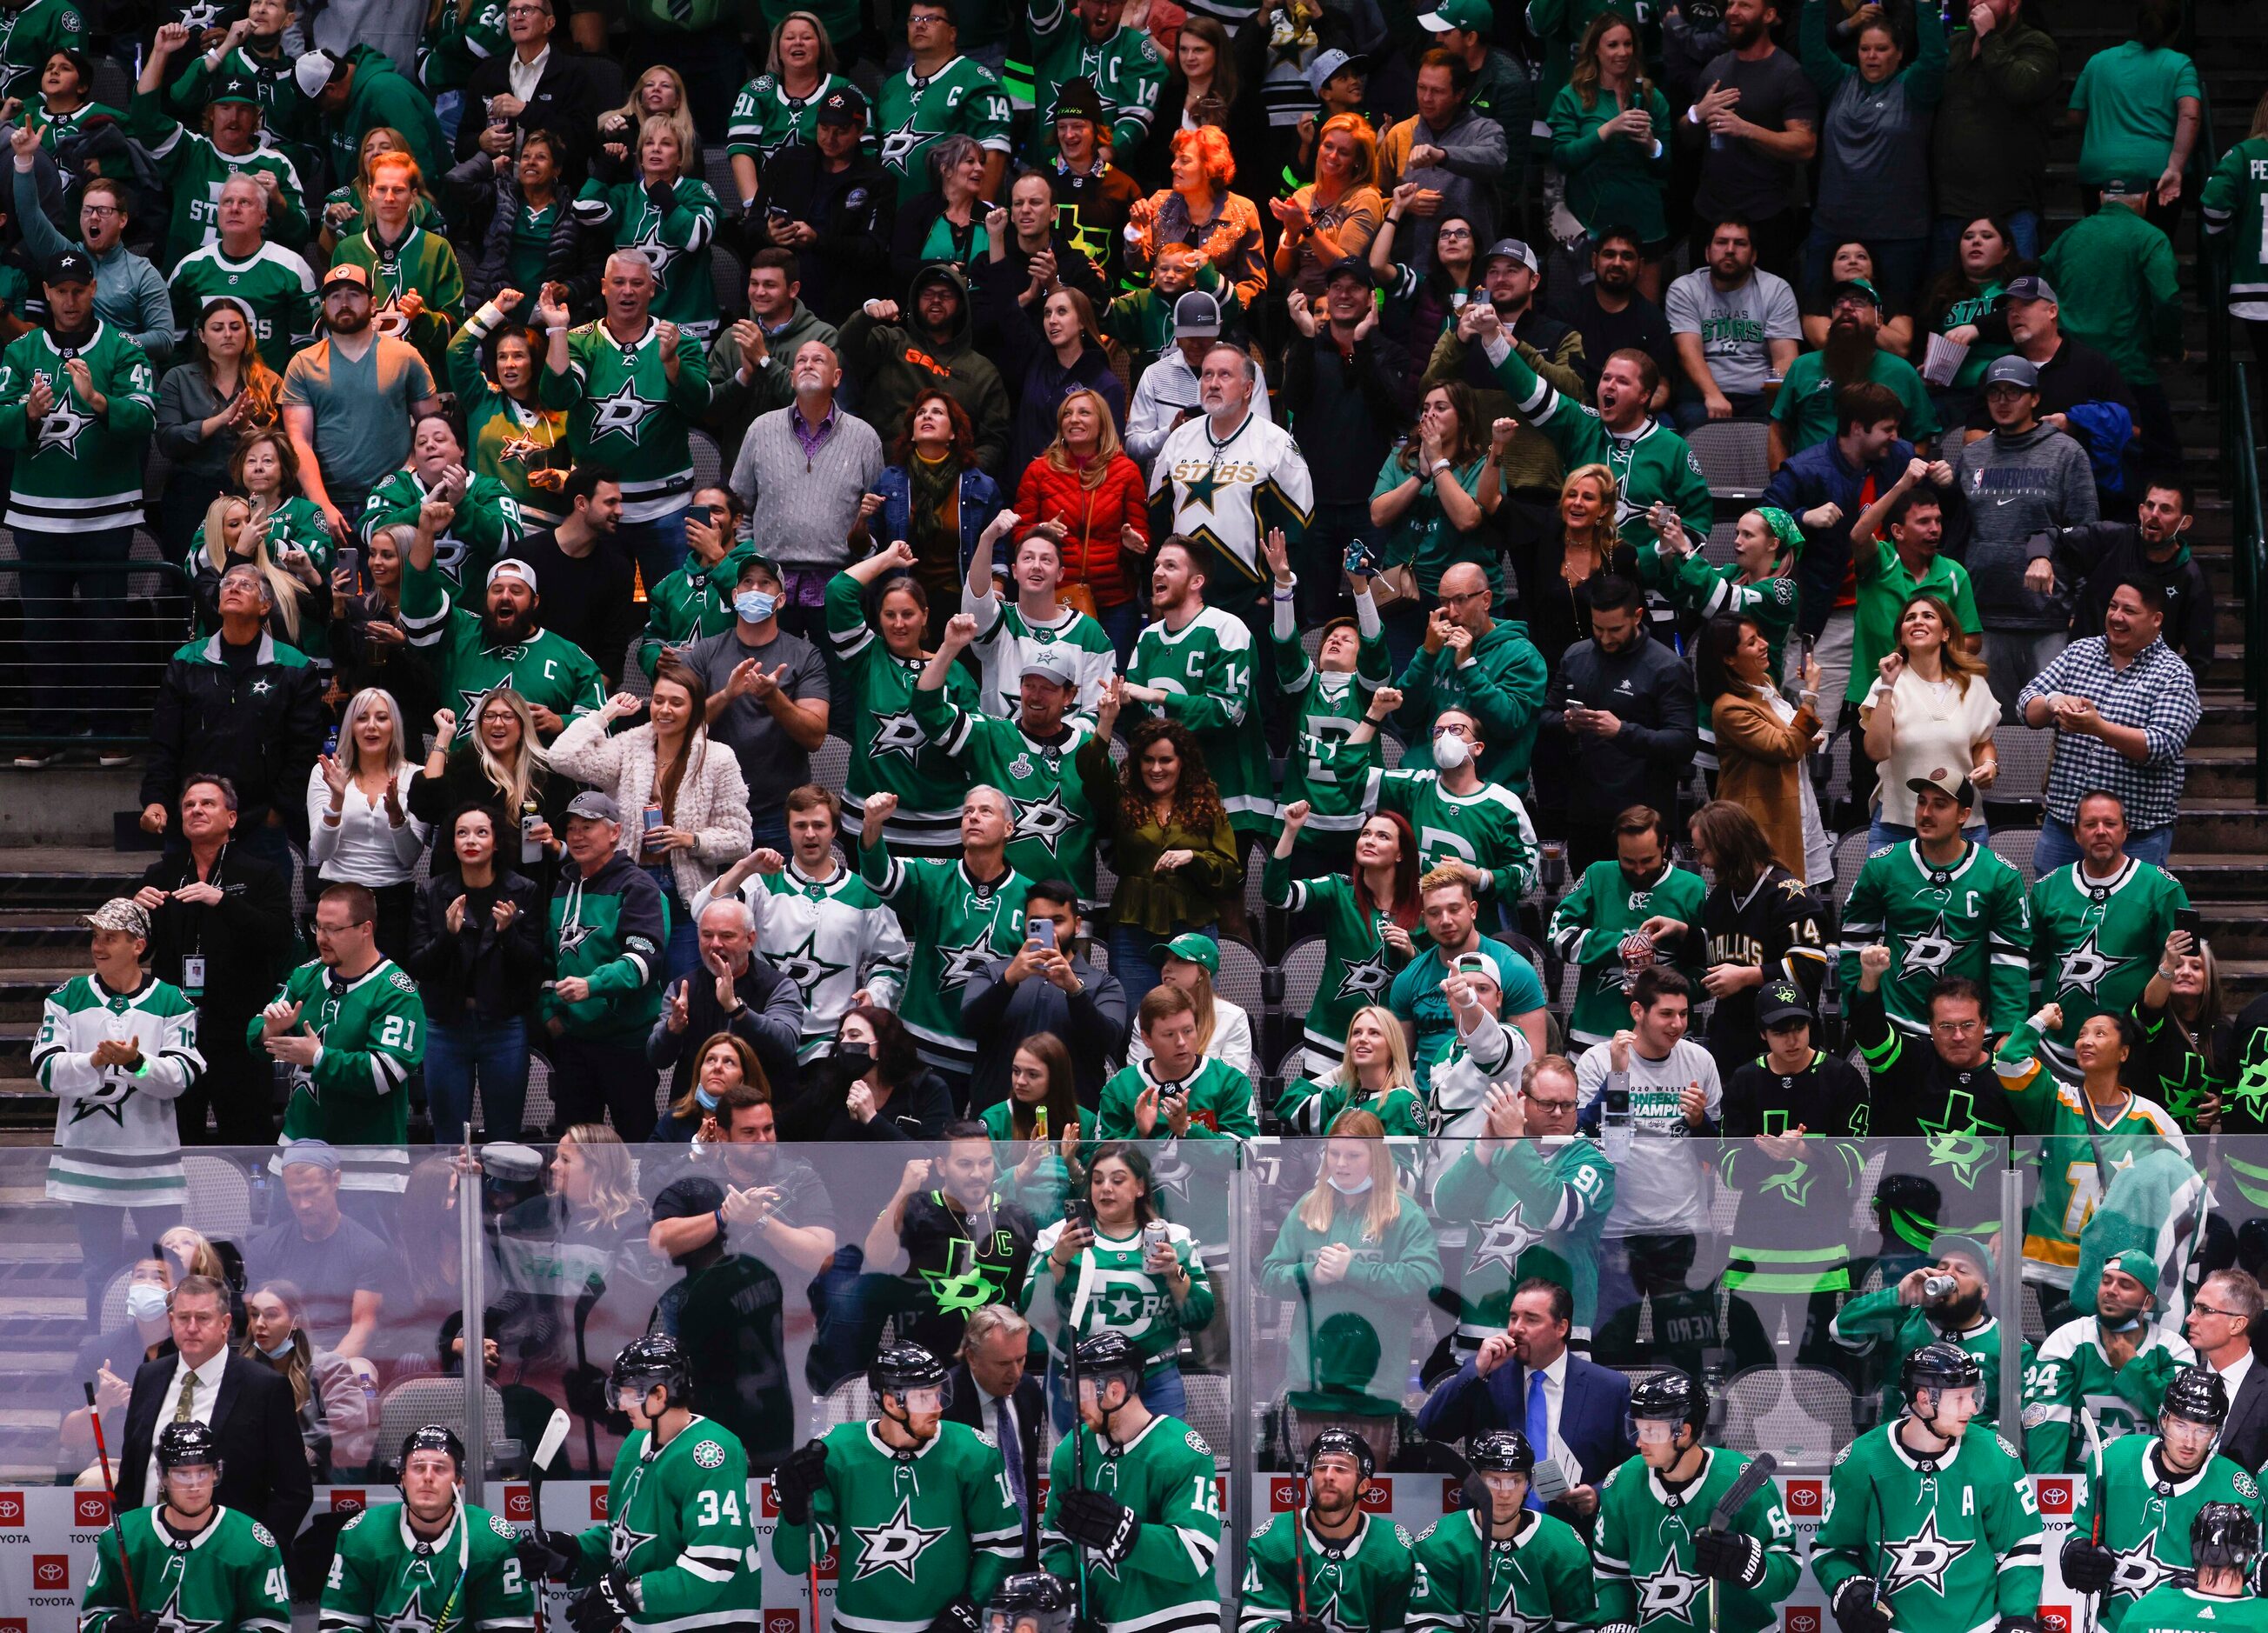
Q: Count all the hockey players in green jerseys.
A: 11